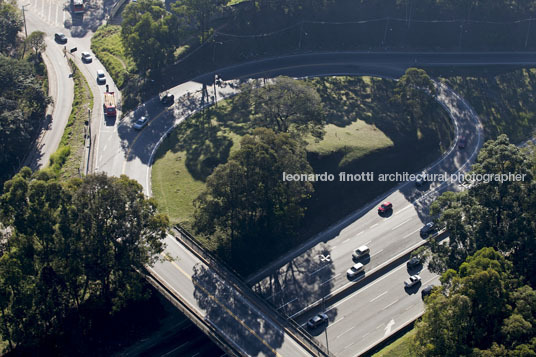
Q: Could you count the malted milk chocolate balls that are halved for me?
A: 0